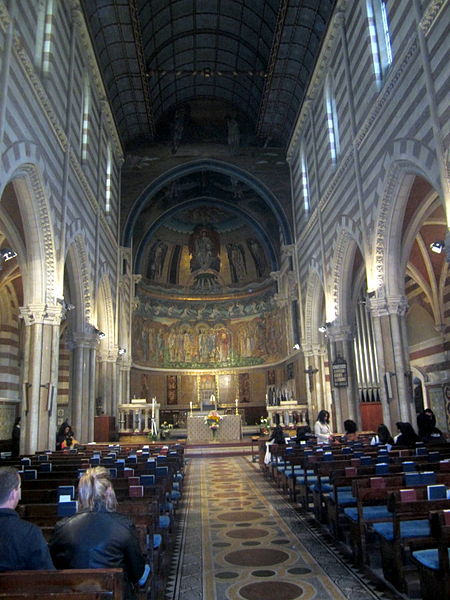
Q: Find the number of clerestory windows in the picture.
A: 6